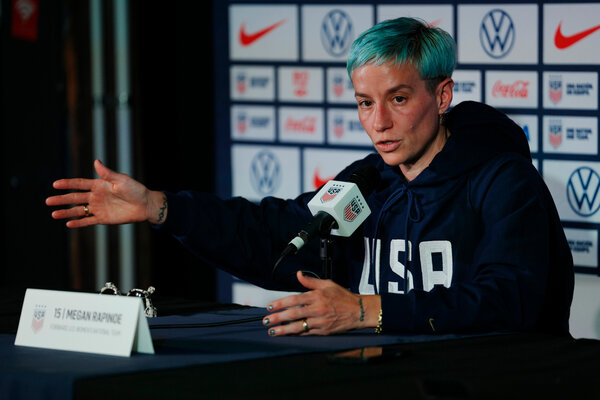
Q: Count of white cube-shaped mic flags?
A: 1